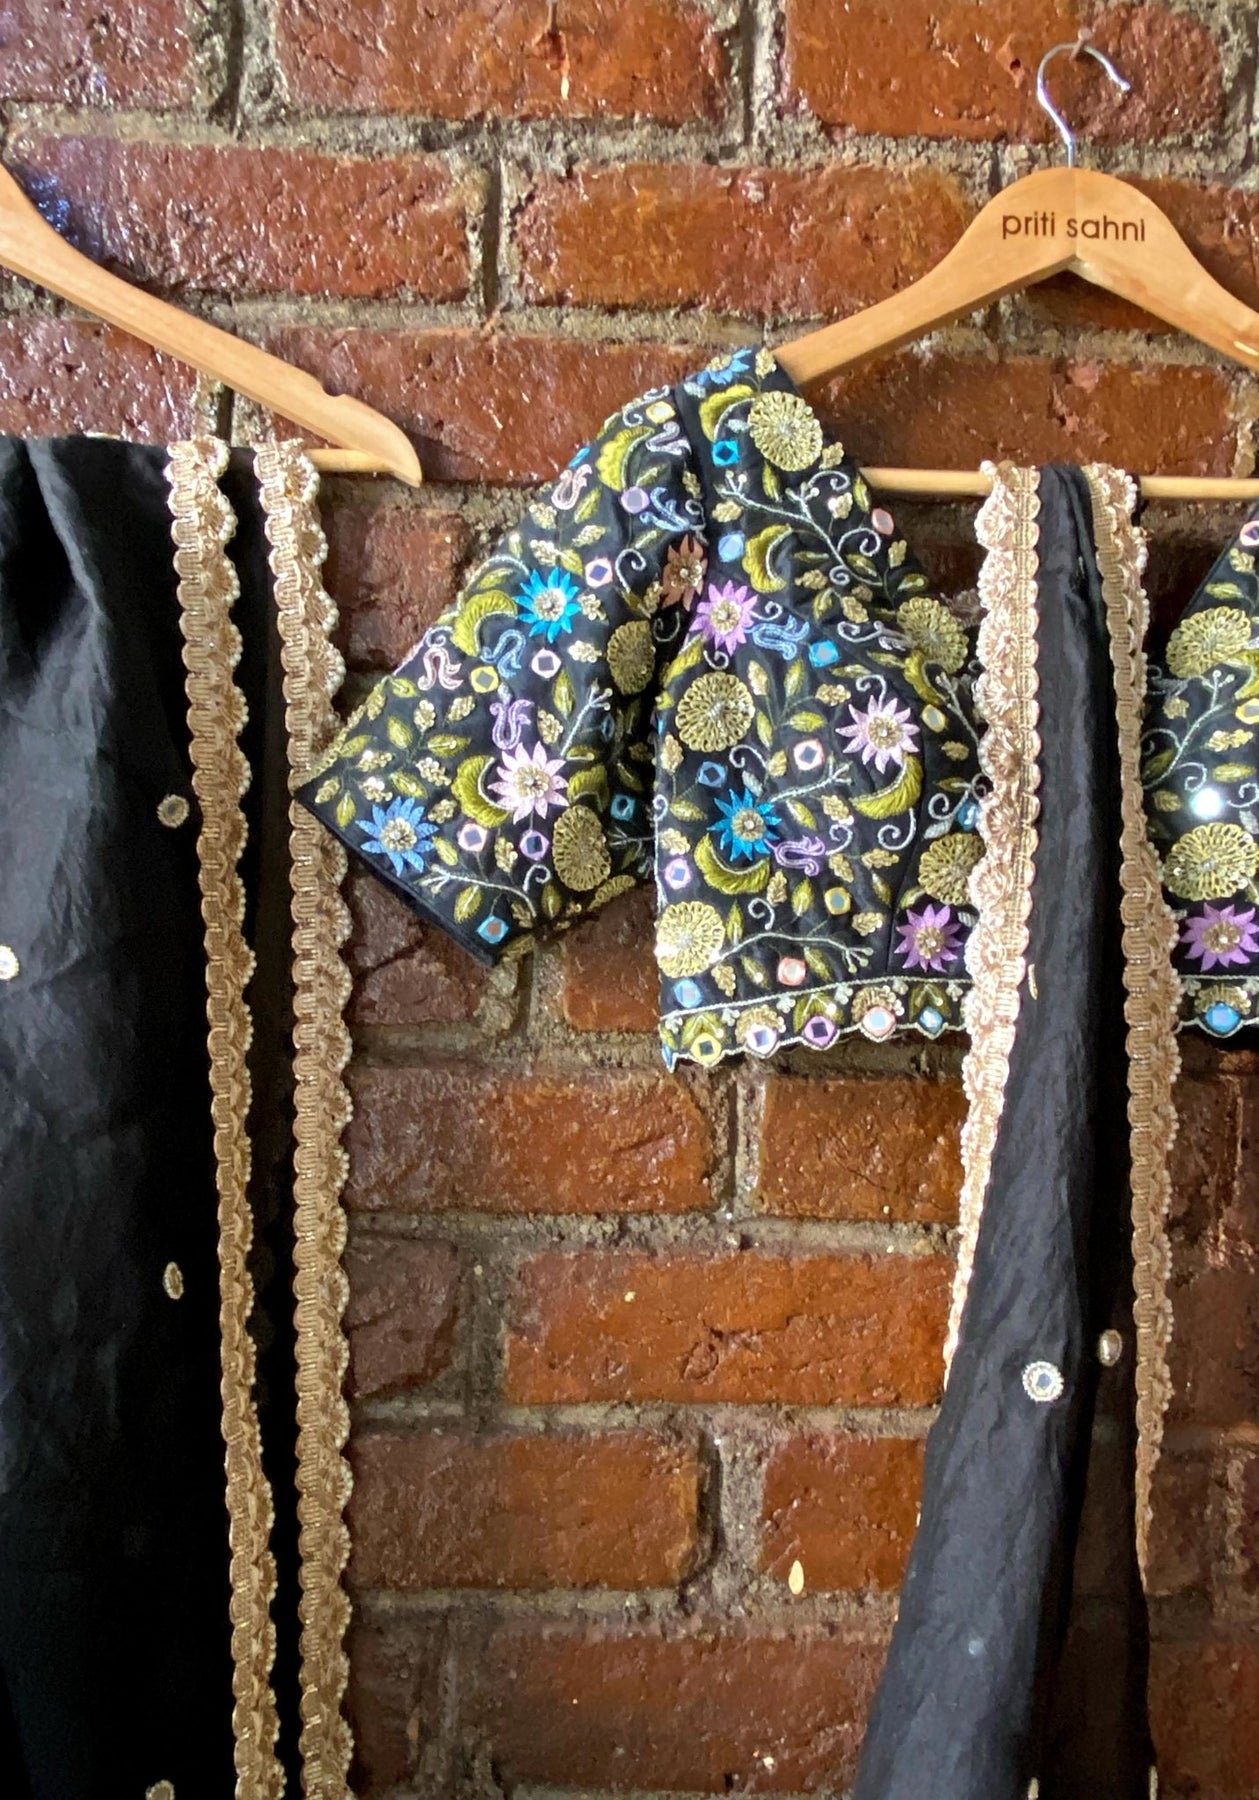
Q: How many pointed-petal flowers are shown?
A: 10